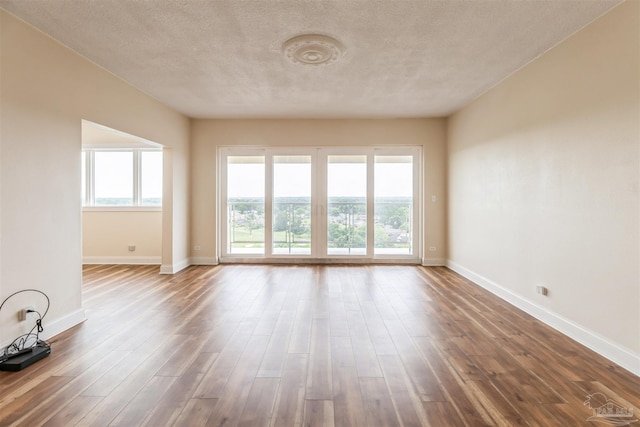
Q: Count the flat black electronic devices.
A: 1